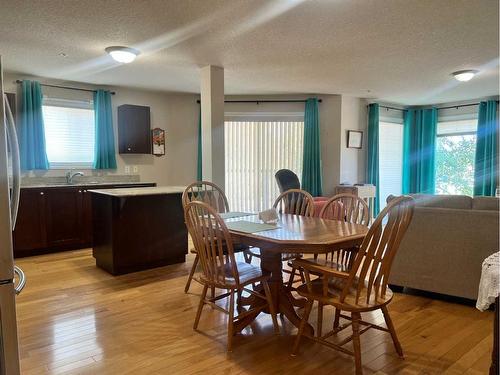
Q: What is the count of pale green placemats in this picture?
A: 2